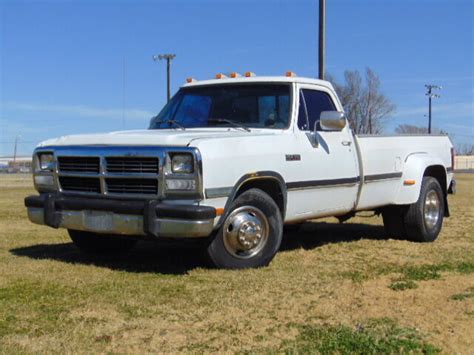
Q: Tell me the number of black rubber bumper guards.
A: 2